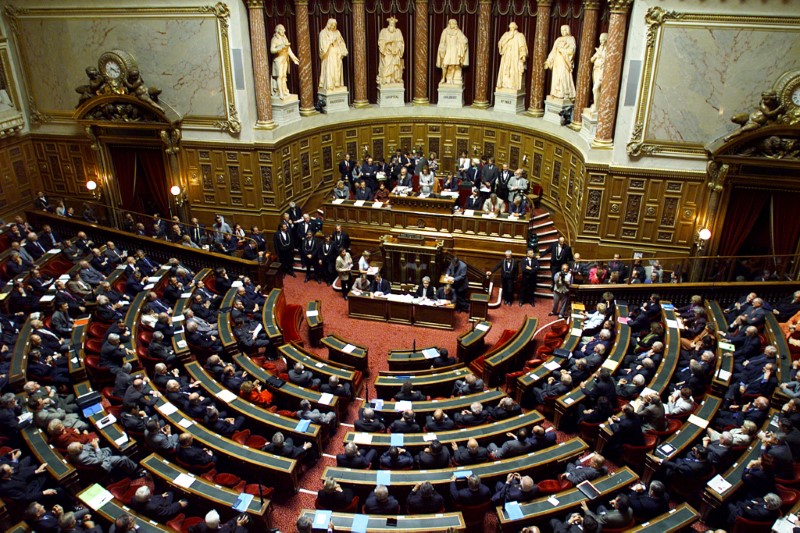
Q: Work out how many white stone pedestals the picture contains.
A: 7